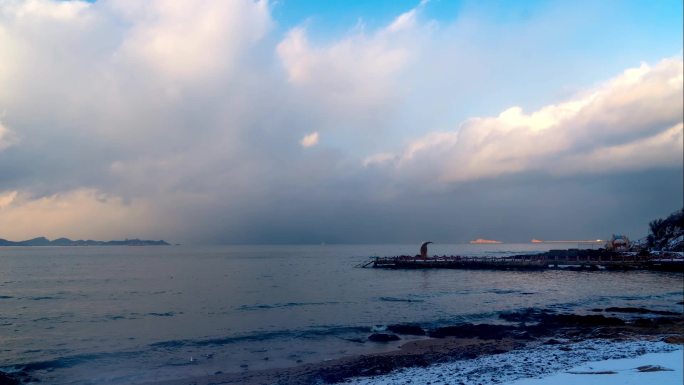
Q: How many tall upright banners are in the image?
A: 0